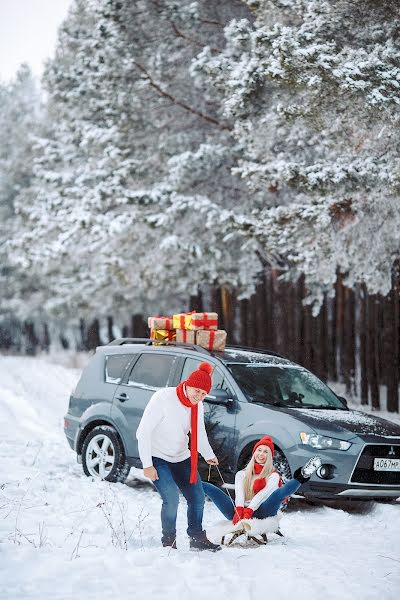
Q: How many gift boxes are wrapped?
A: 6